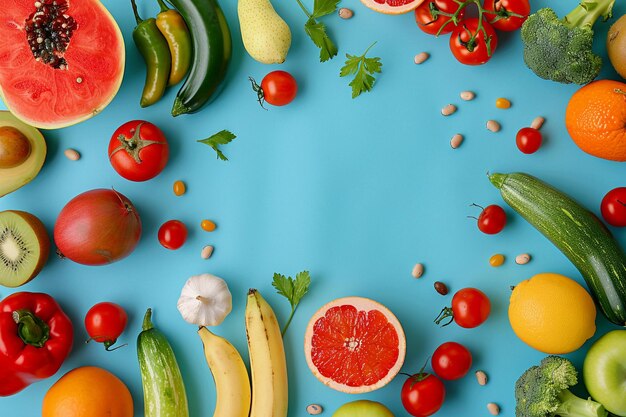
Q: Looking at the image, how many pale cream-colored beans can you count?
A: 14